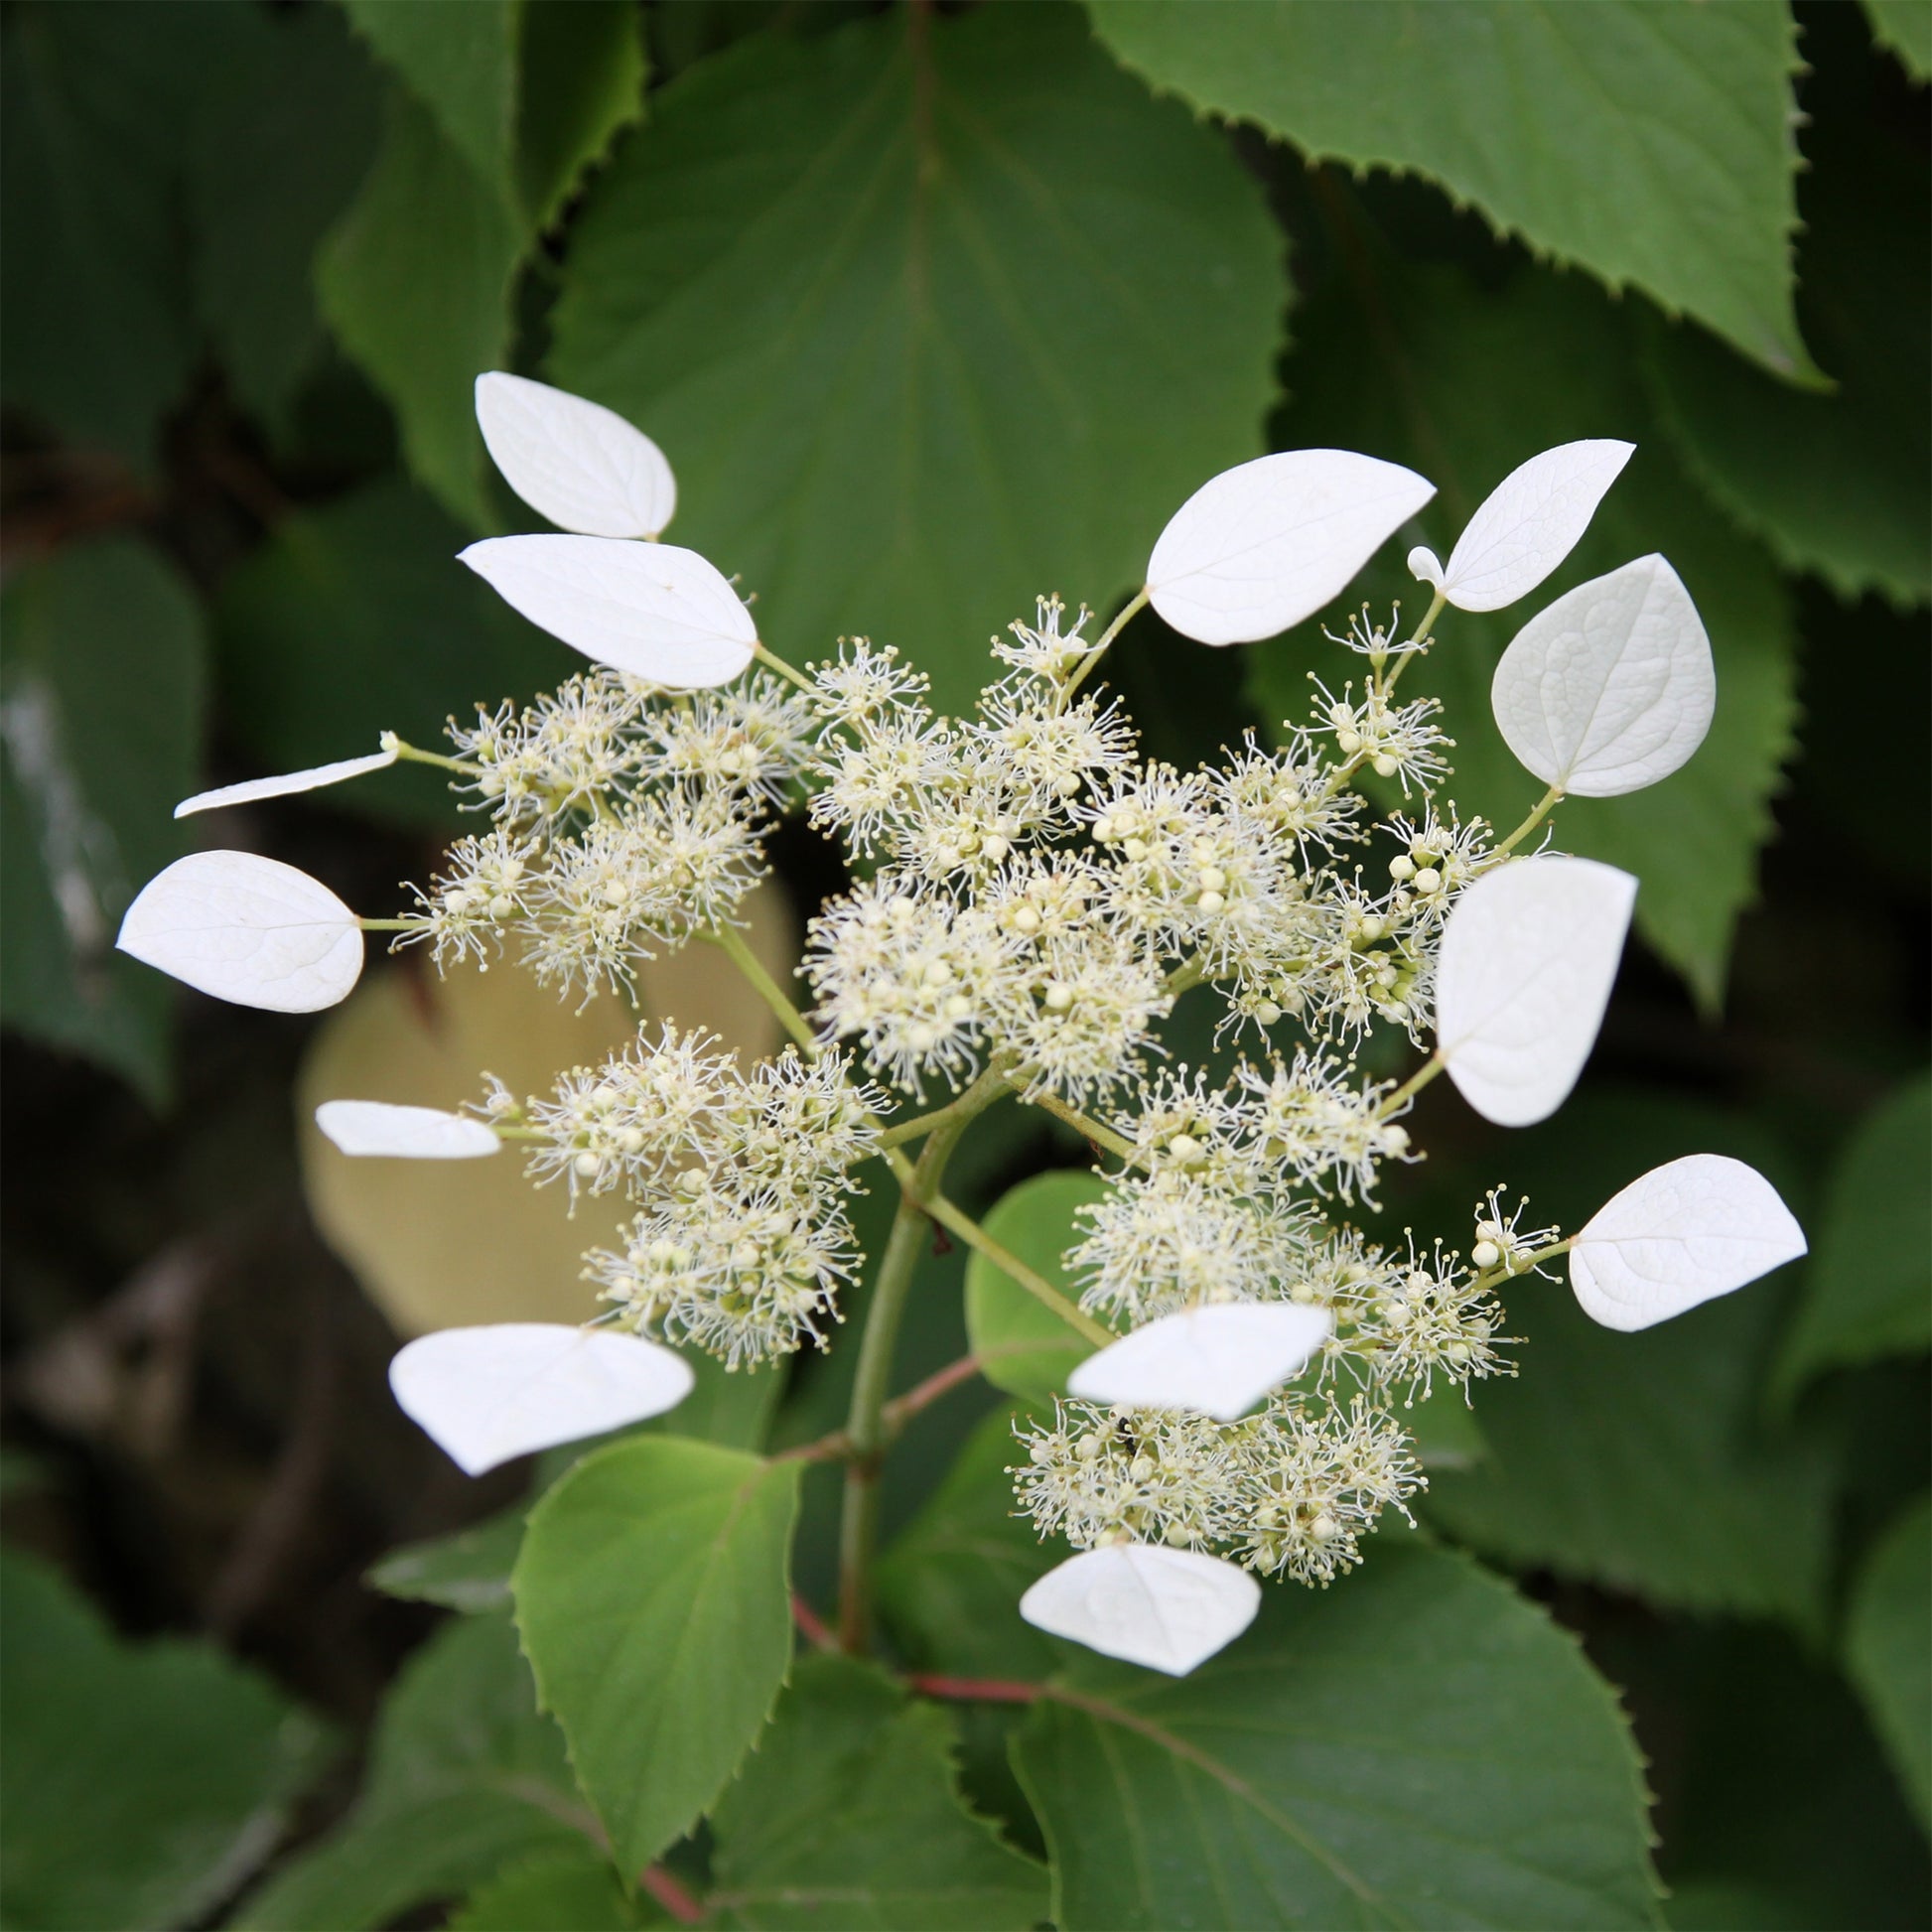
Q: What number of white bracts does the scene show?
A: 13